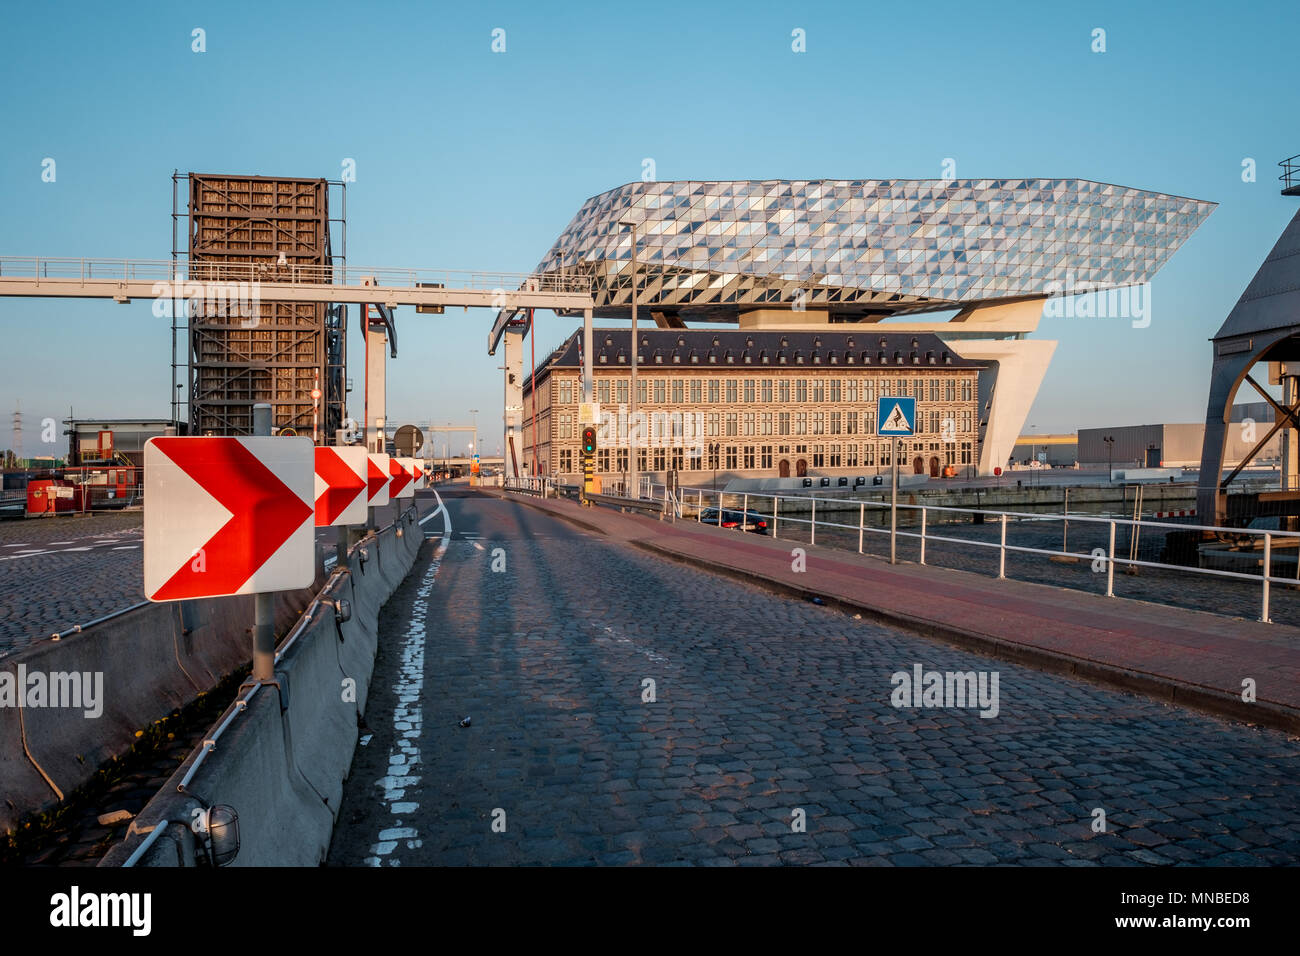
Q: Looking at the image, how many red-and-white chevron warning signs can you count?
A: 5